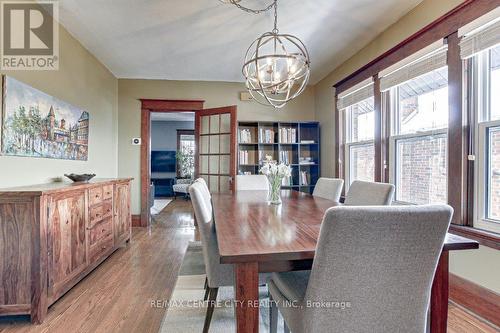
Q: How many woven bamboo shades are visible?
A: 3